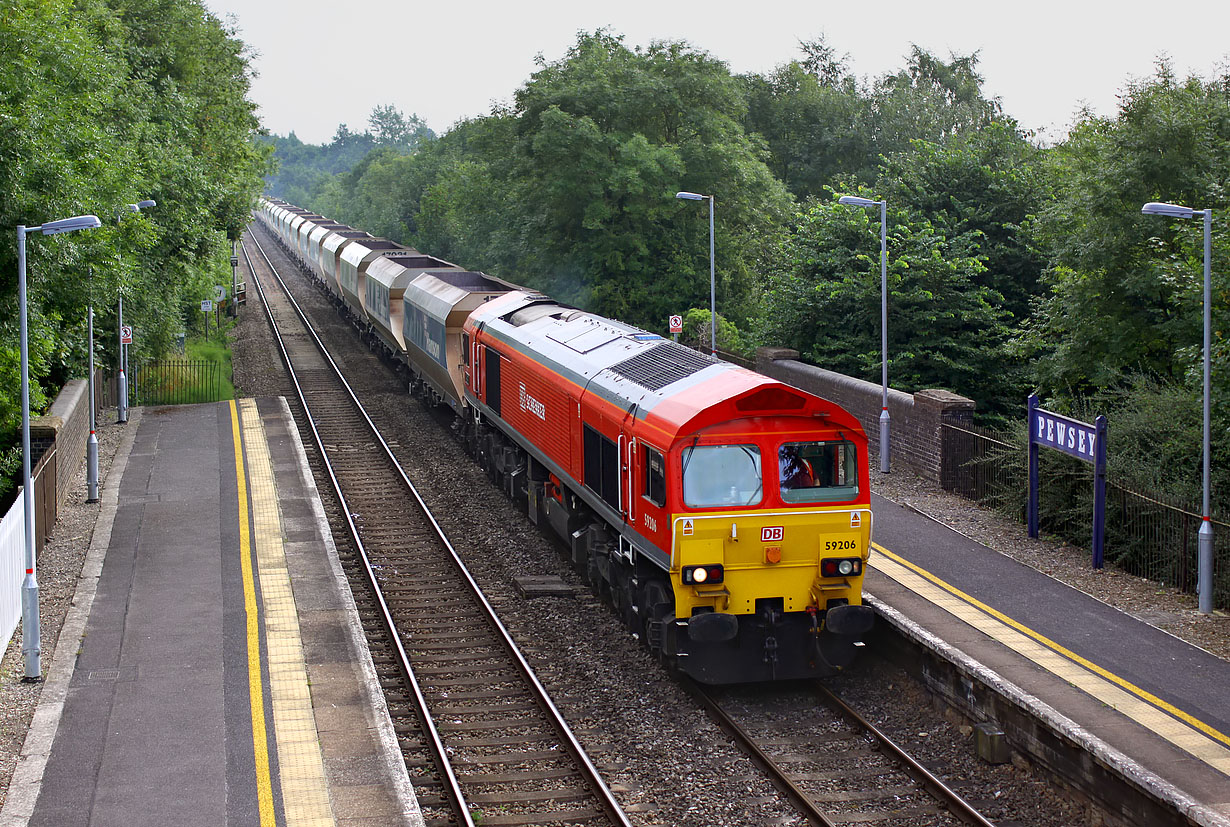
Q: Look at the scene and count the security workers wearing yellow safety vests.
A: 0